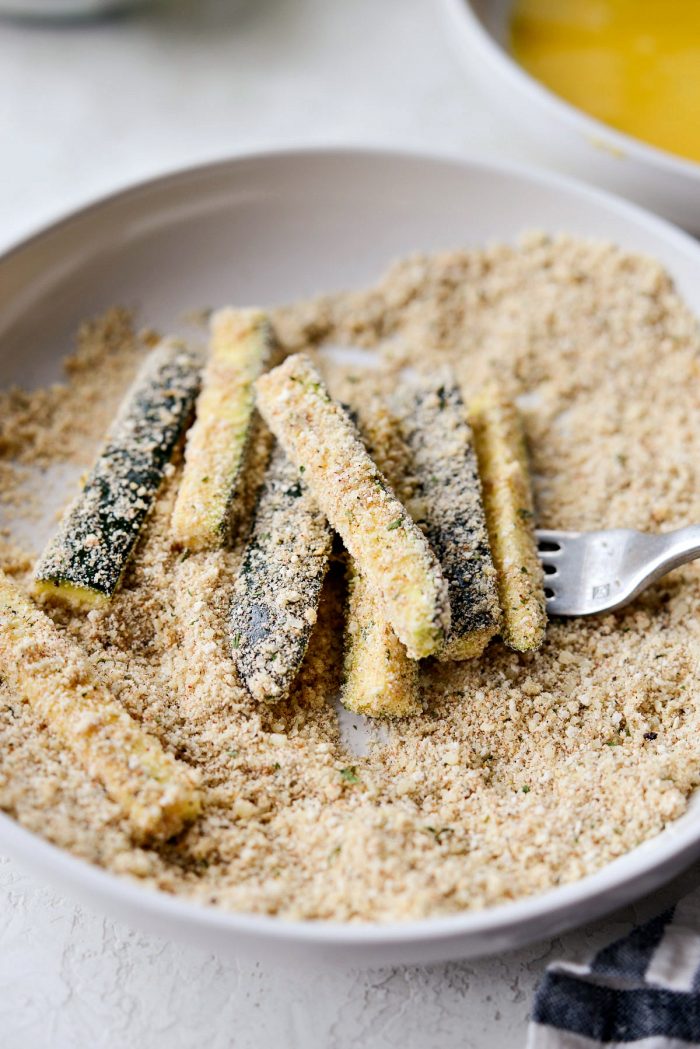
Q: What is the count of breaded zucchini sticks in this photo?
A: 8